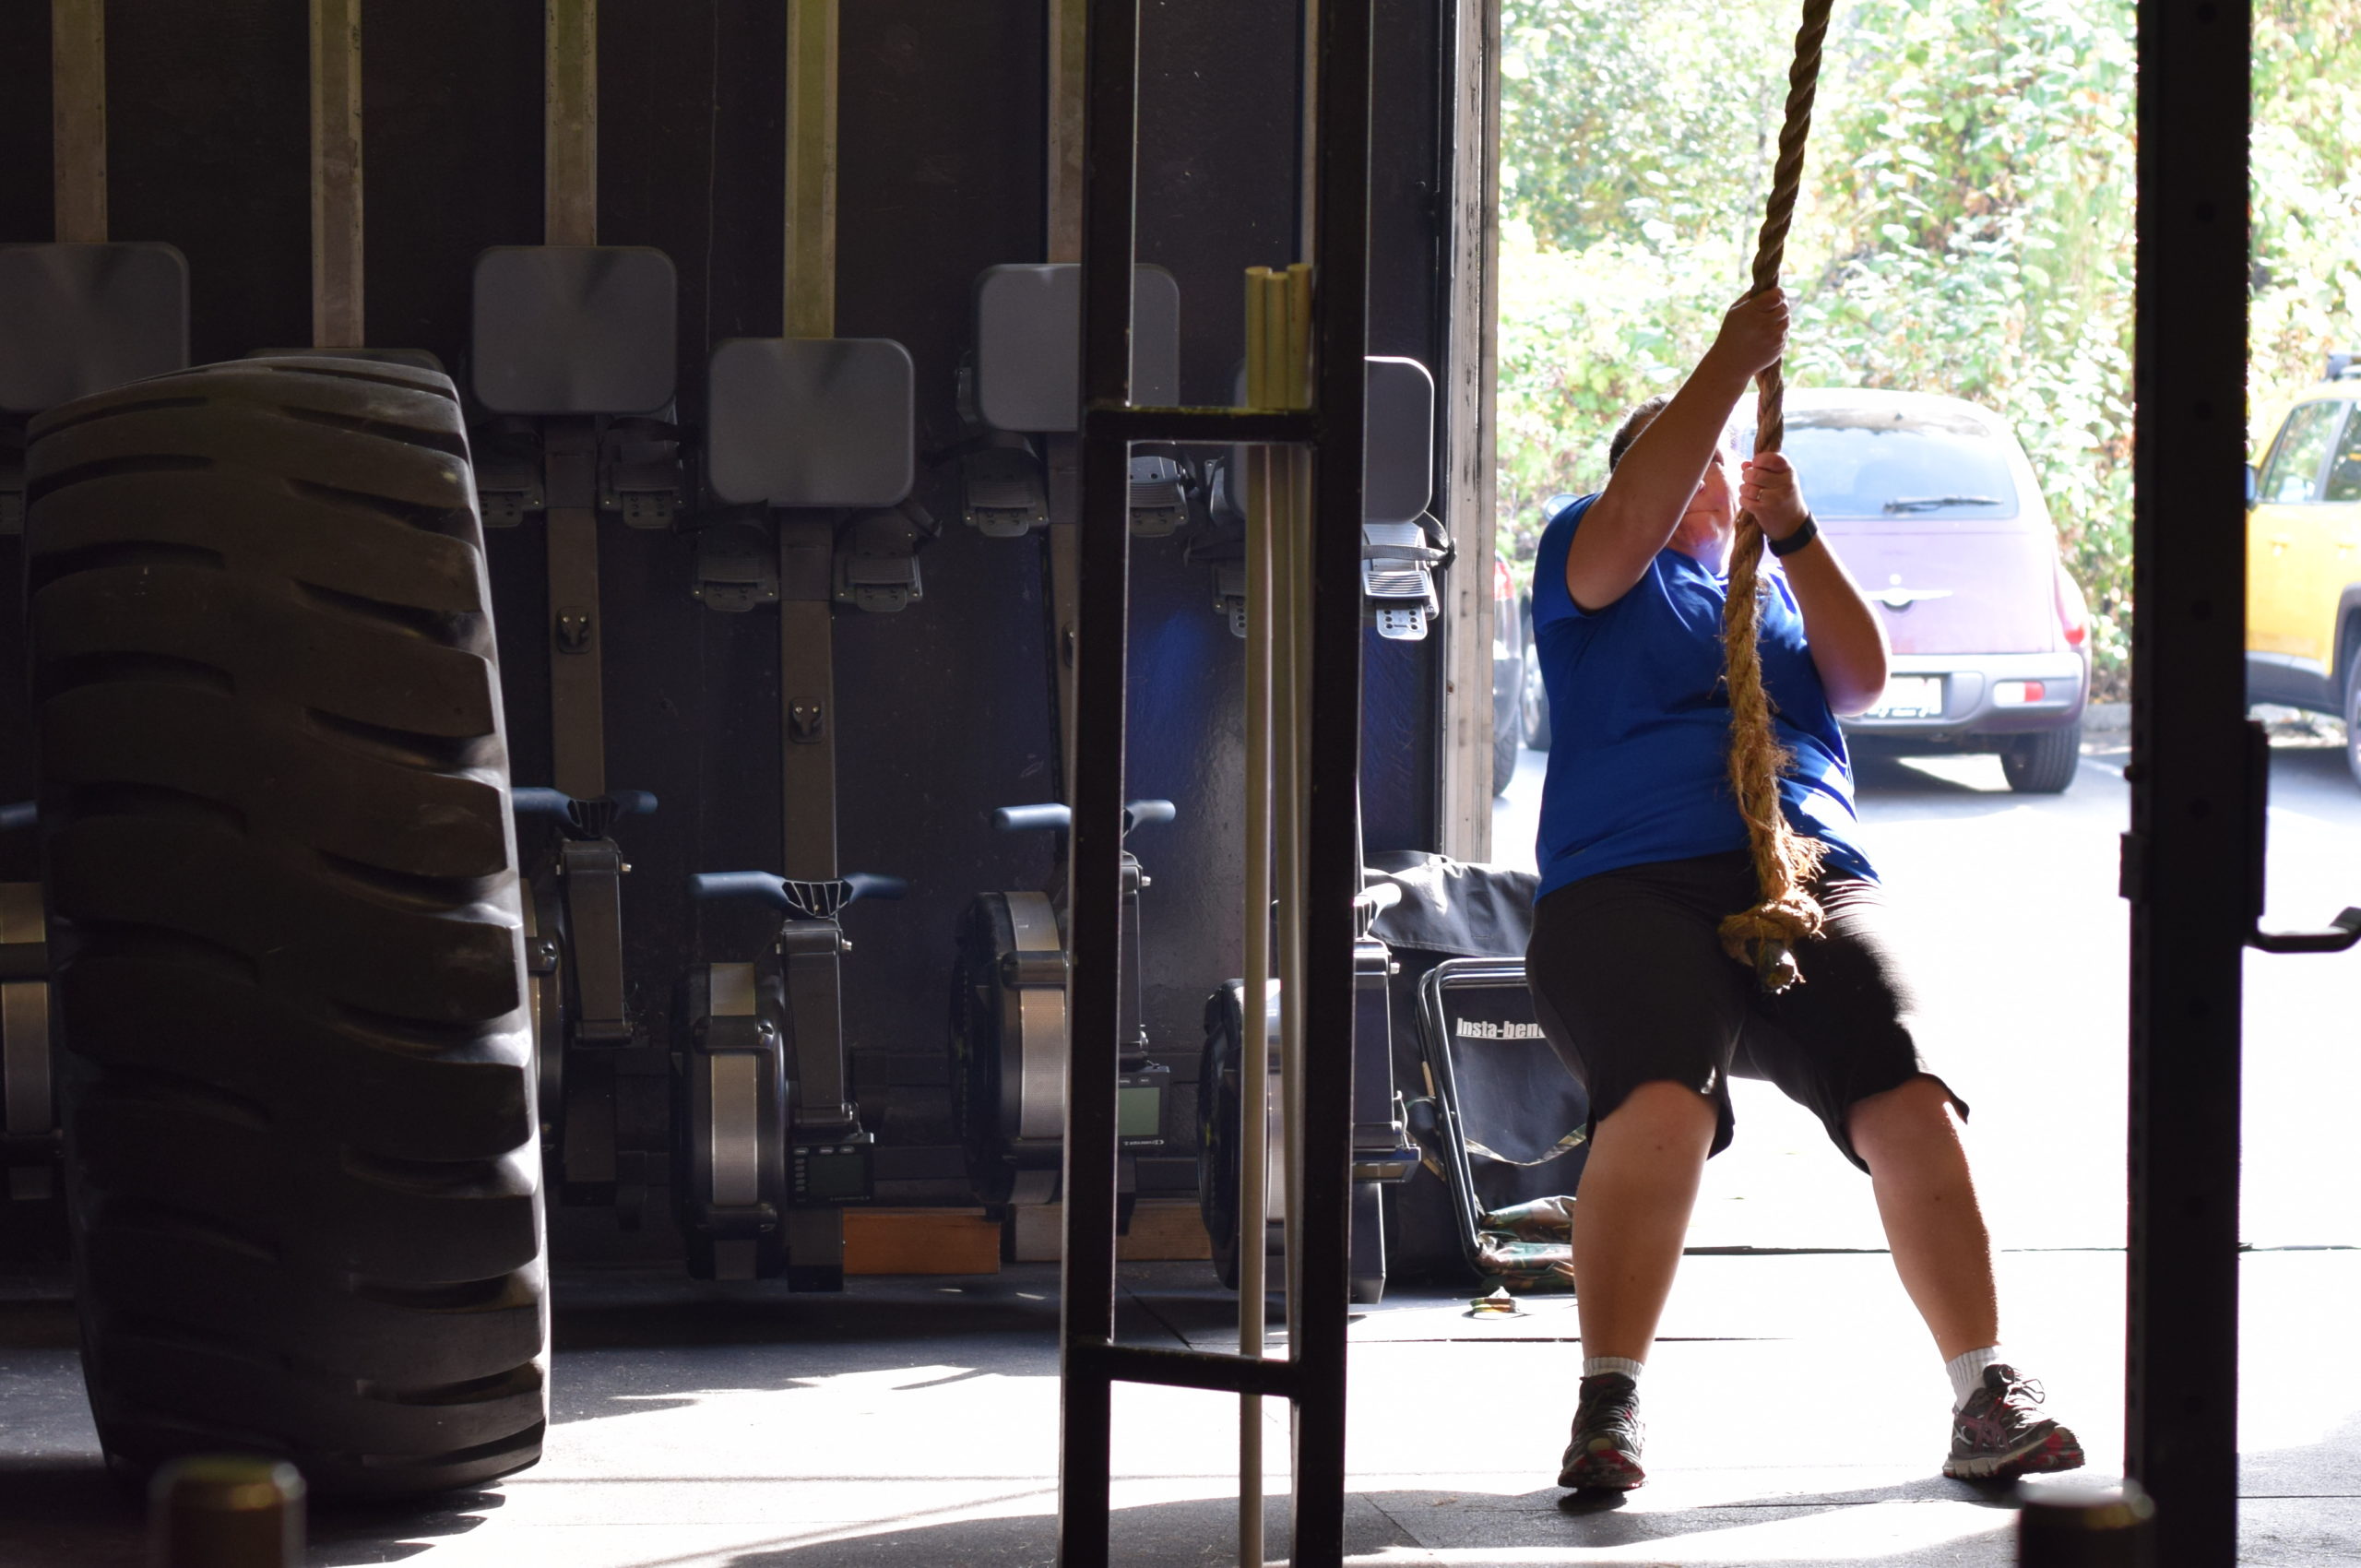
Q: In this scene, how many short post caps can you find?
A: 2